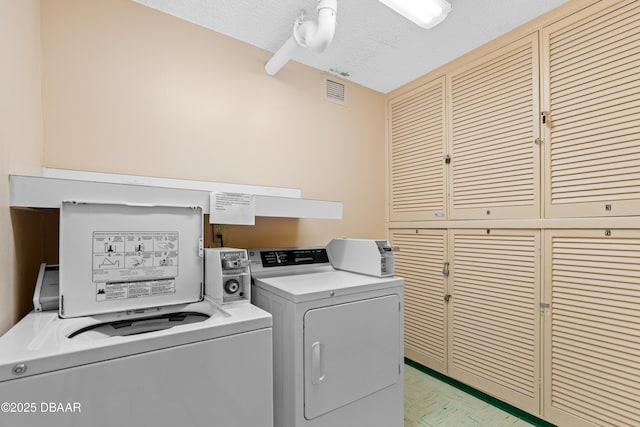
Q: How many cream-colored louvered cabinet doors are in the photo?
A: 6